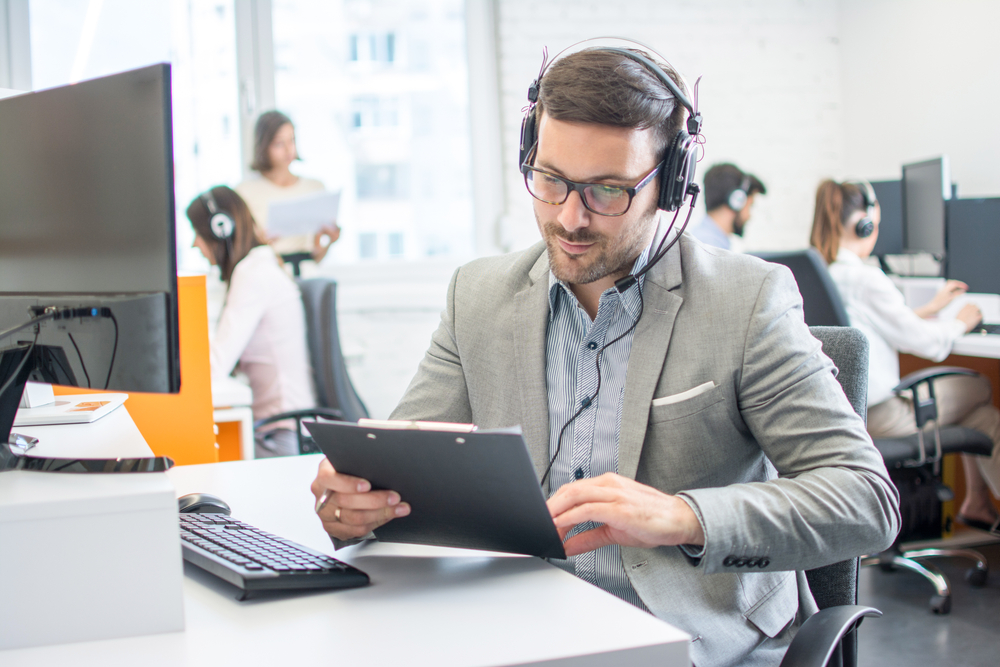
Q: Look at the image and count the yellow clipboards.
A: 0